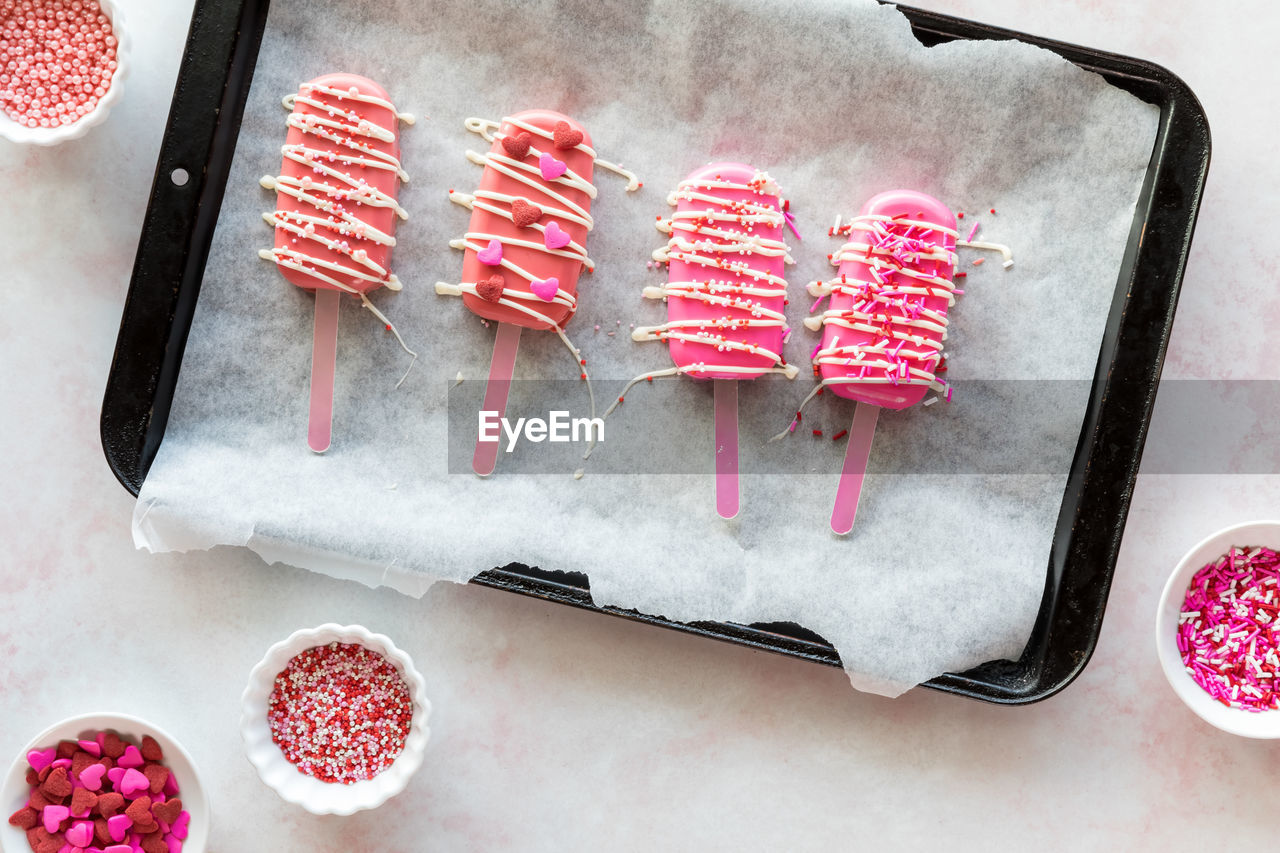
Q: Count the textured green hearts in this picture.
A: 0